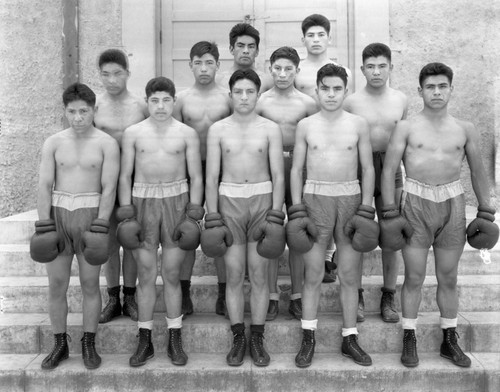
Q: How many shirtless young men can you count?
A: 11